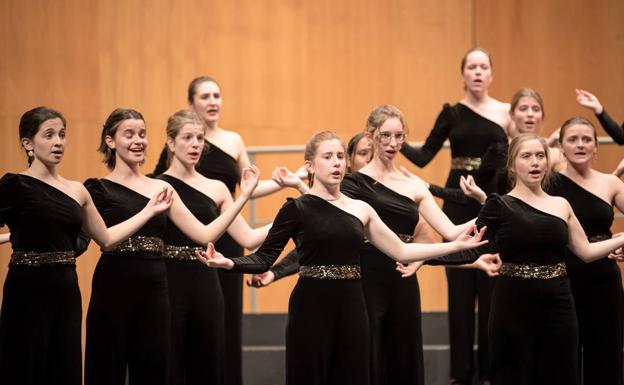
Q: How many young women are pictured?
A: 11